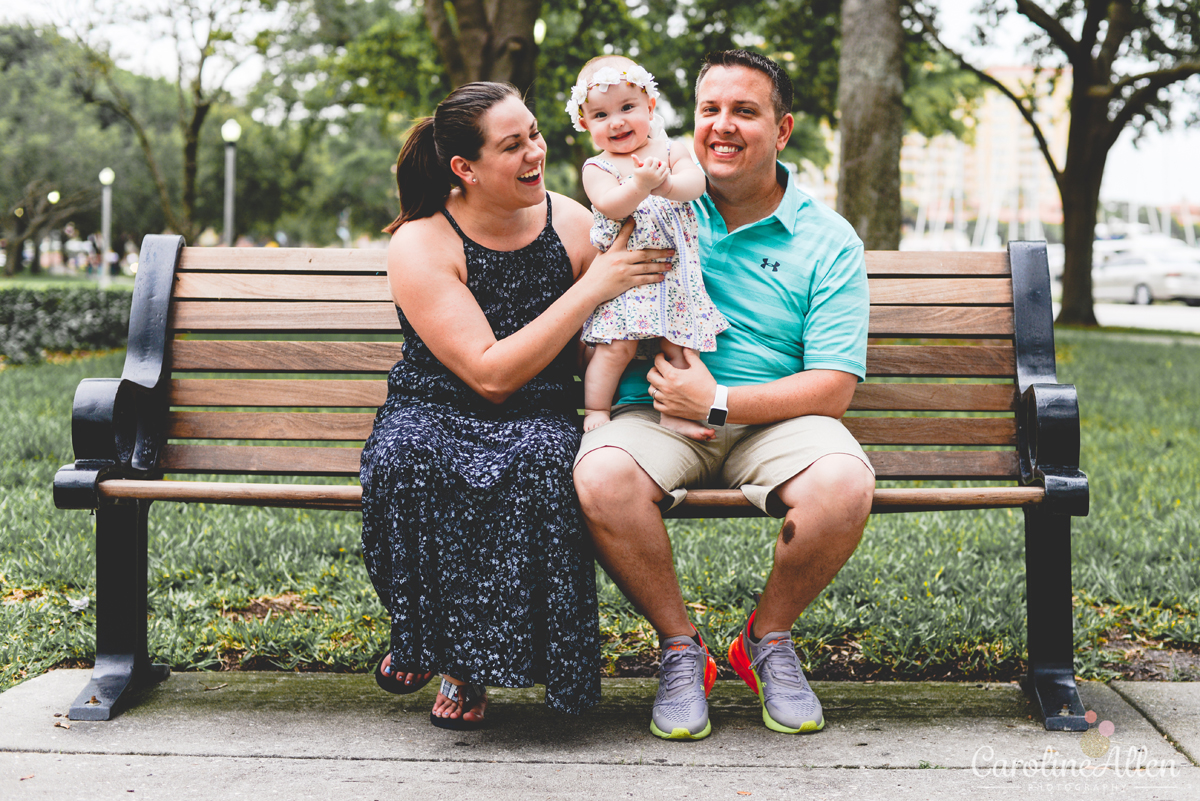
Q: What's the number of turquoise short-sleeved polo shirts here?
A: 1